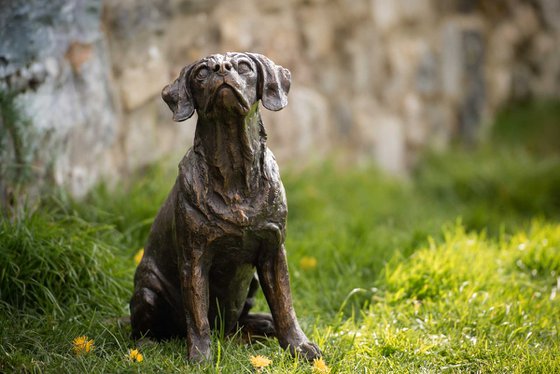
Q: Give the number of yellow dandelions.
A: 6